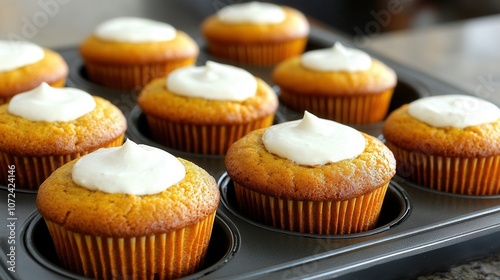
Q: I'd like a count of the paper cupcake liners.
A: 9